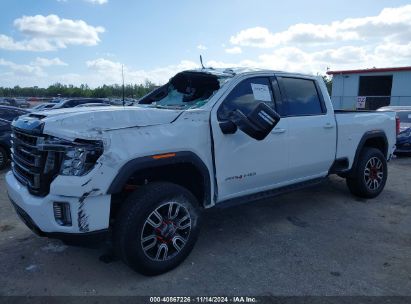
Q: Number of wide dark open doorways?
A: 1